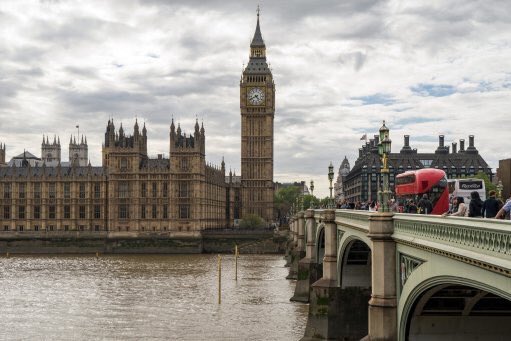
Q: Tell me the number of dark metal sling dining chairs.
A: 0